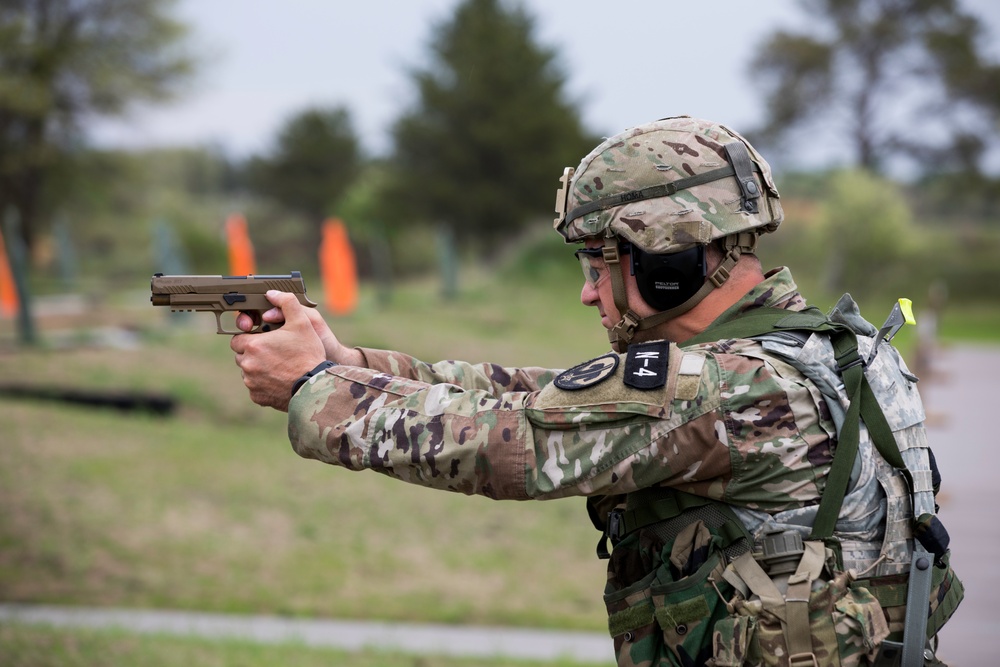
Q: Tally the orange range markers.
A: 3